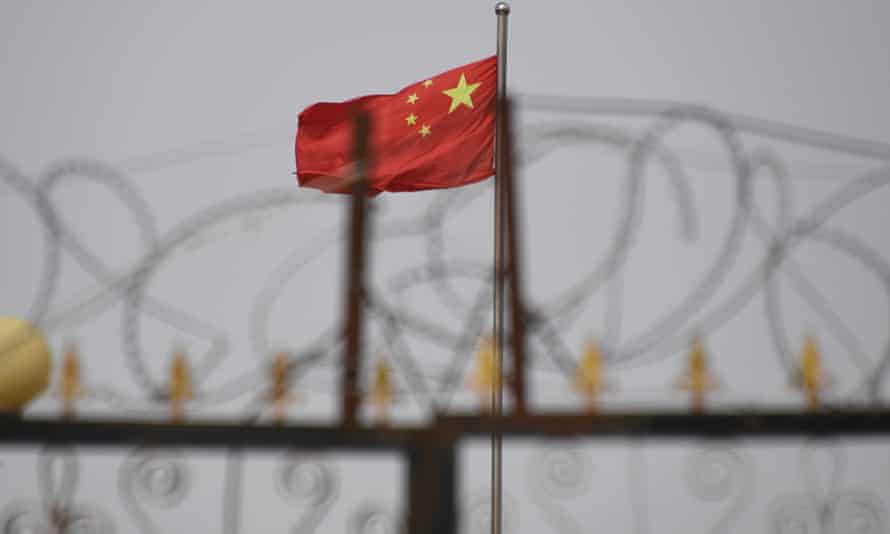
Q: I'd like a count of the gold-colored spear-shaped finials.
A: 8